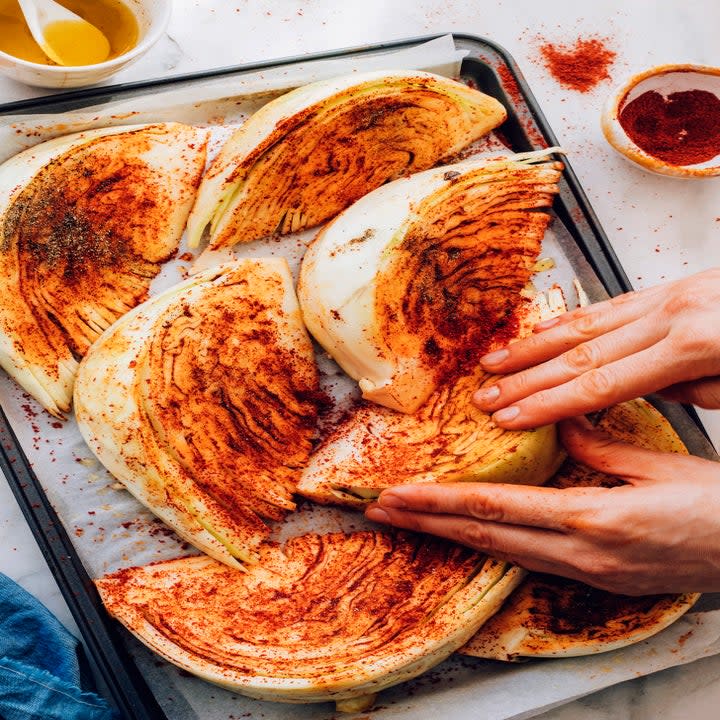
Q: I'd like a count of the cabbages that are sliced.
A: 7